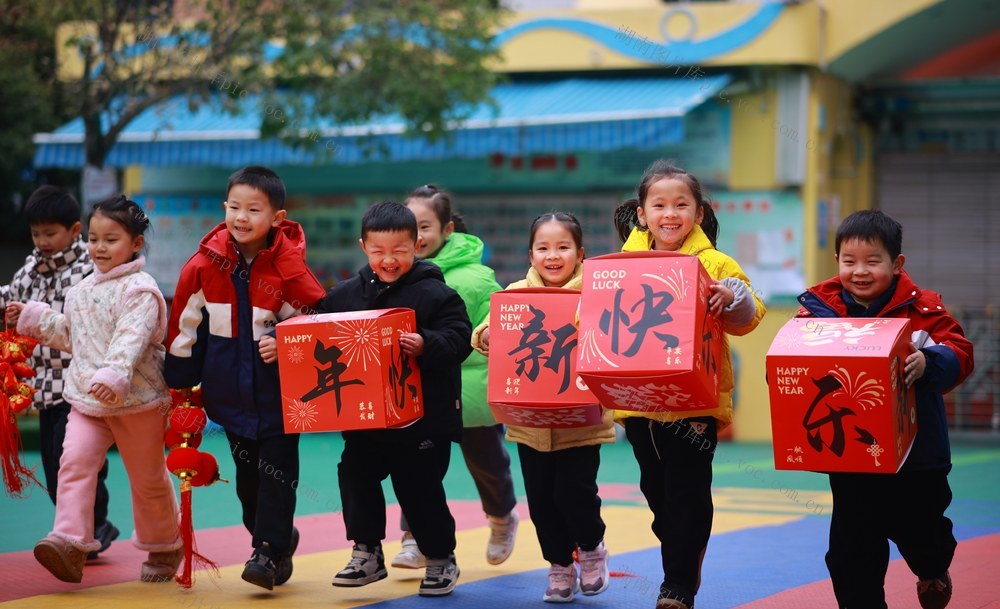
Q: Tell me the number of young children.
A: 8